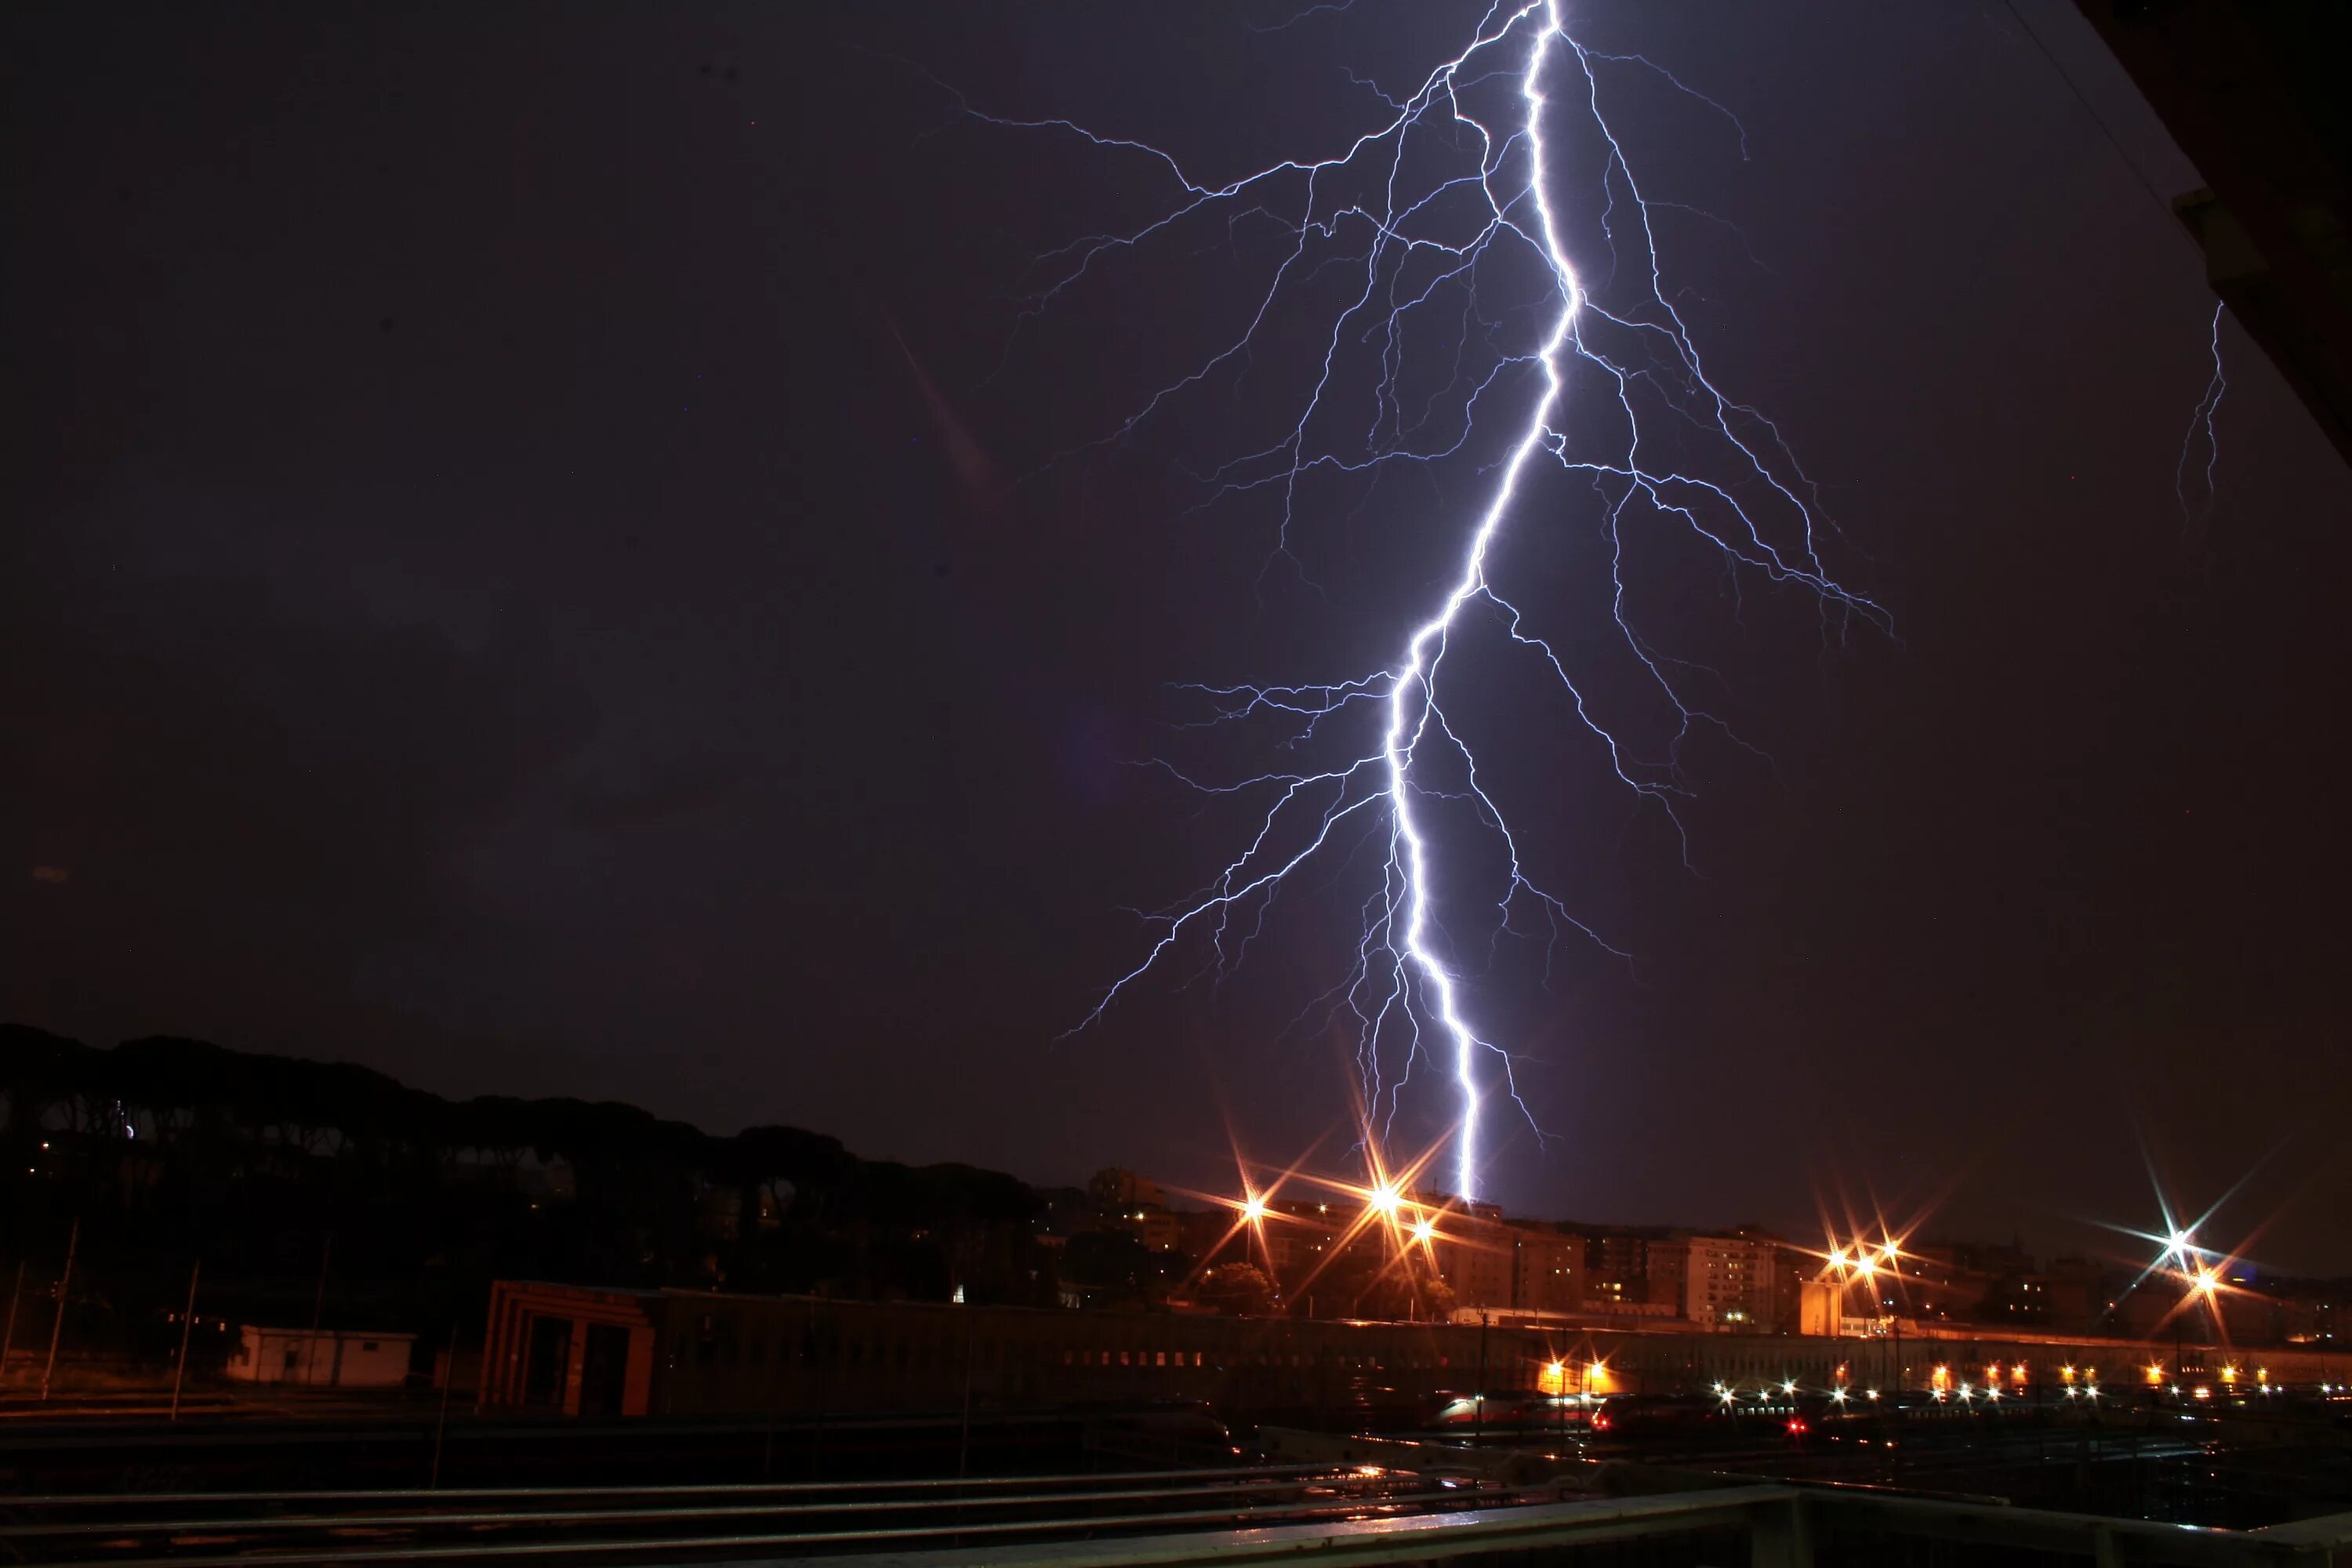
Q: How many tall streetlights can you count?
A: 8